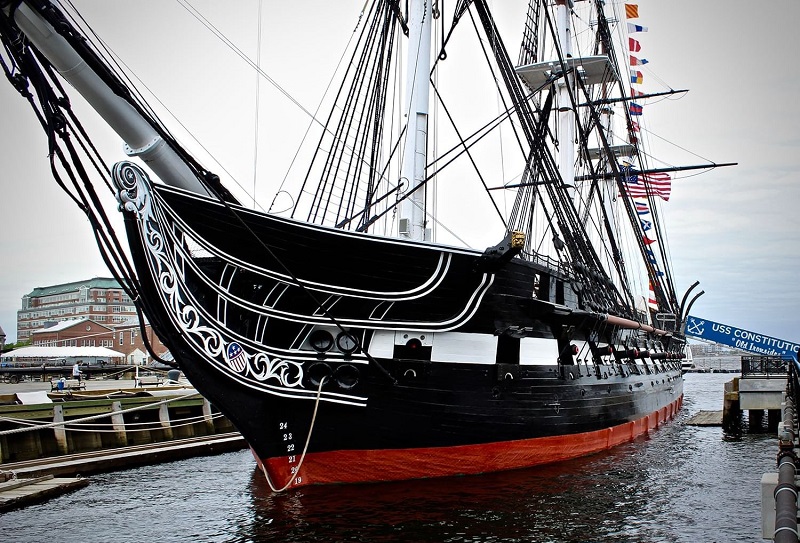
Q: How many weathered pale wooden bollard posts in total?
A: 4